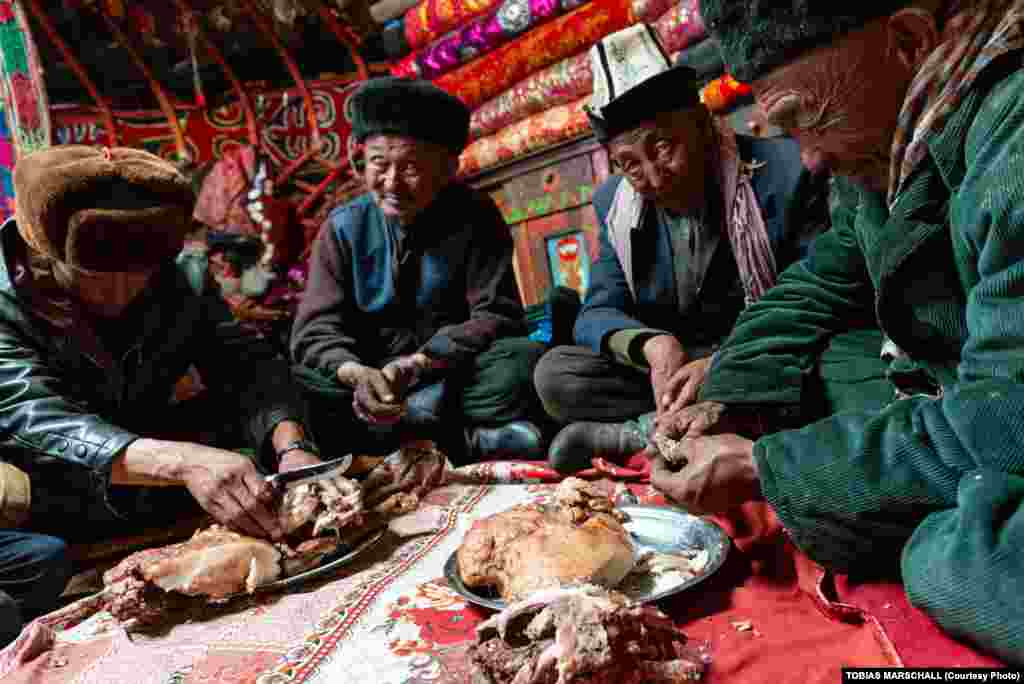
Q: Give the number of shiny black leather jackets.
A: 1